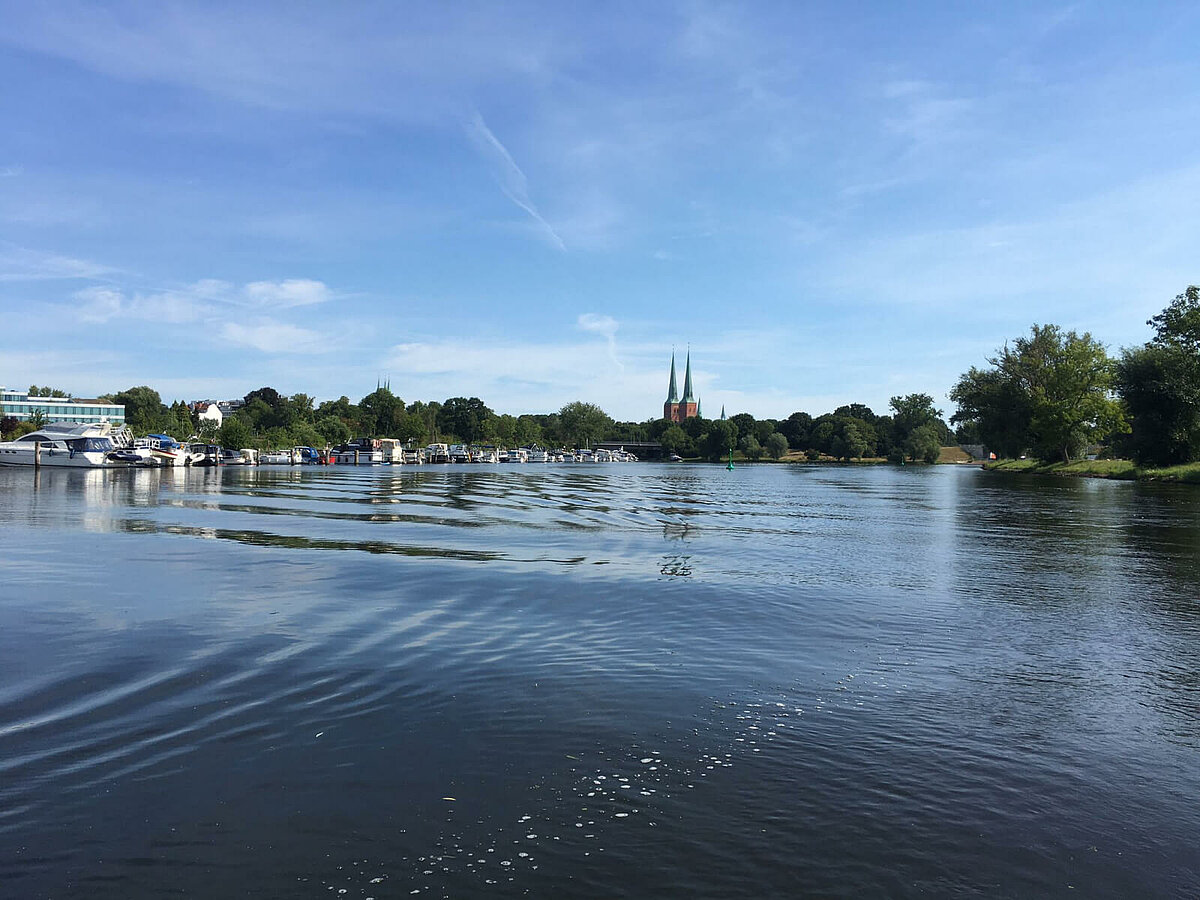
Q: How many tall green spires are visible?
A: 2